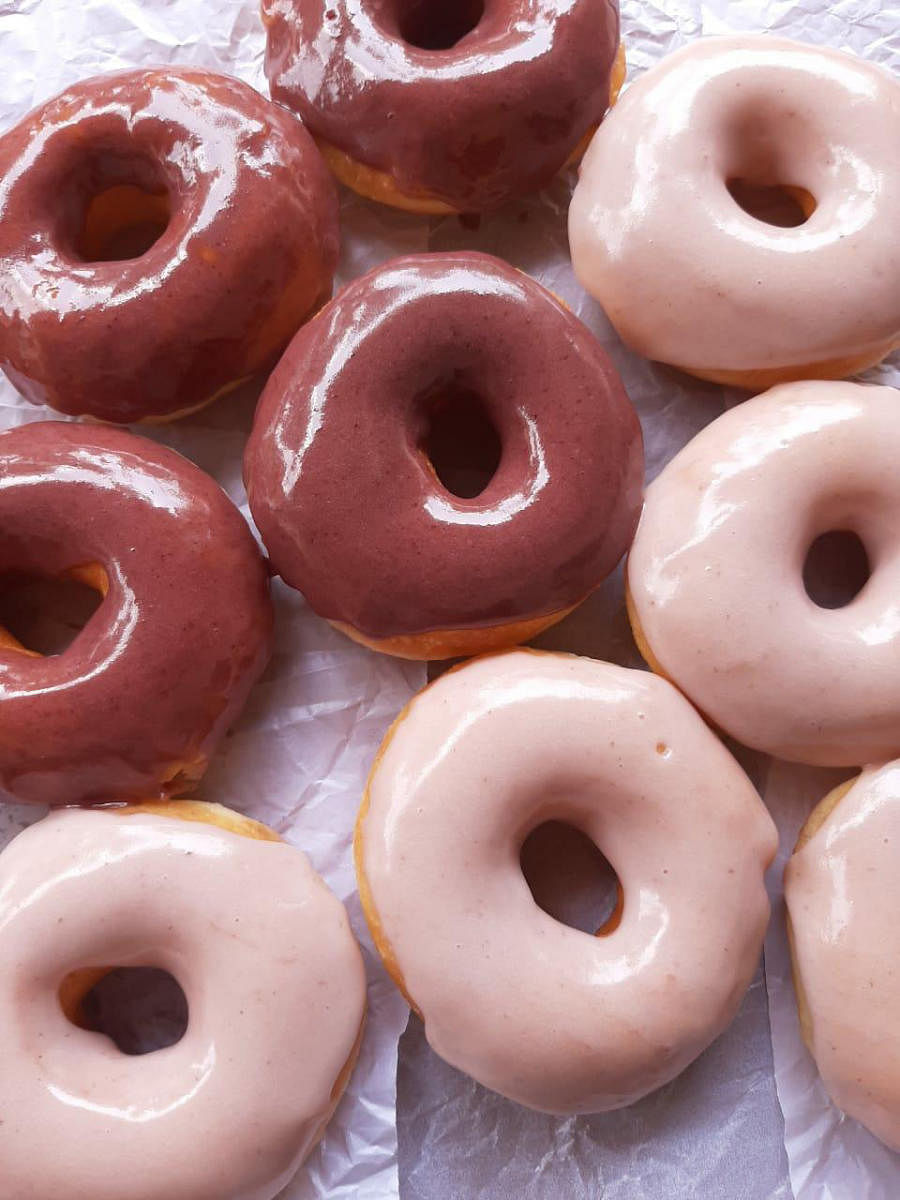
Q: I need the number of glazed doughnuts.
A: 9